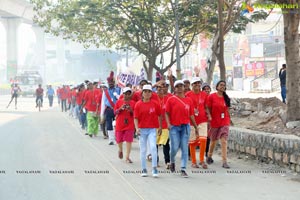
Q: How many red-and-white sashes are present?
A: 1